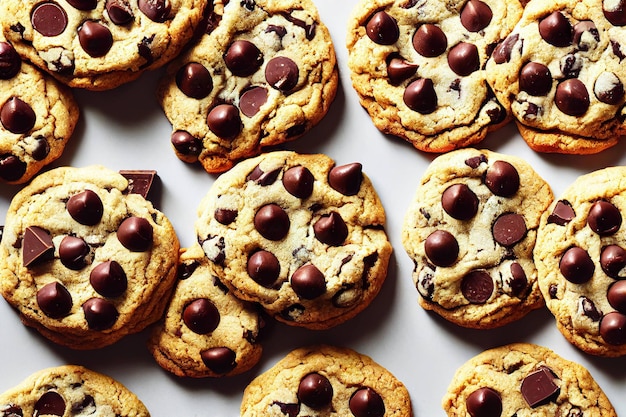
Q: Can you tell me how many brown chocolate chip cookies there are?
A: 13